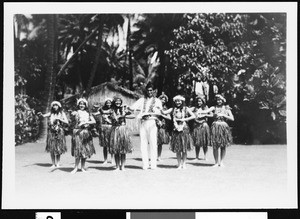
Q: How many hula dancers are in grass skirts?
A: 8